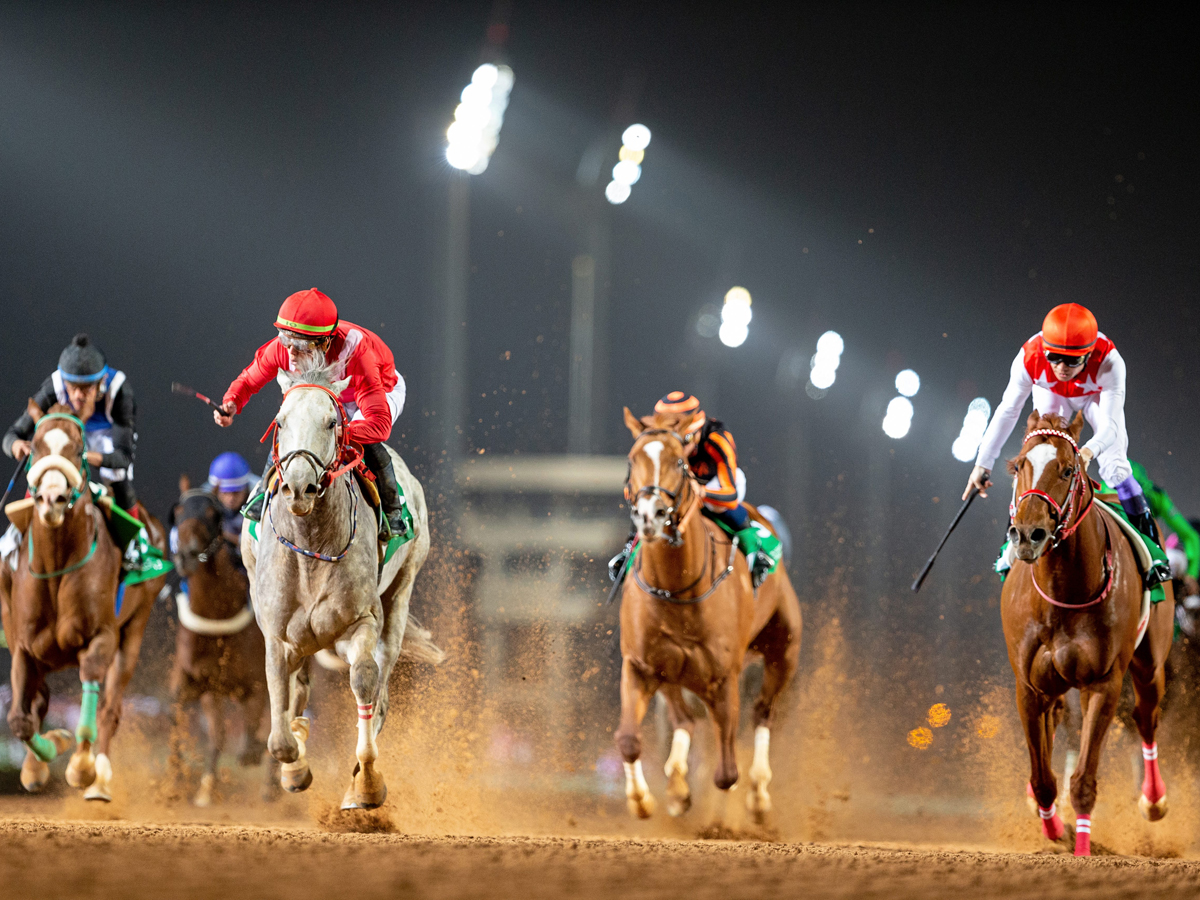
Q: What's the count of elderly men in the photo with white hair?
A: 0